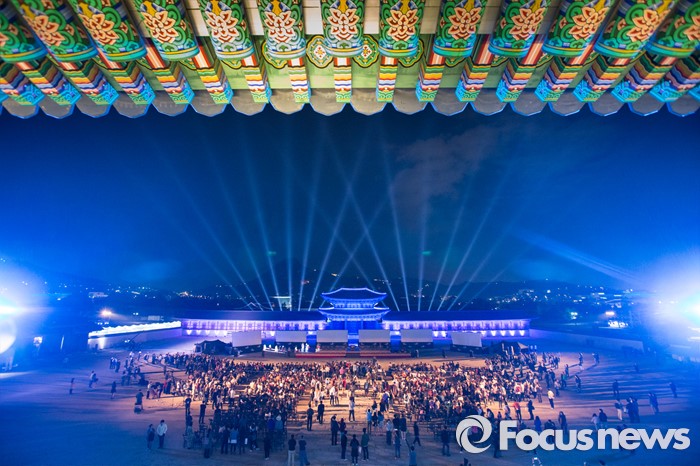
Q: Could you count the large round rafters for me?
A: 13